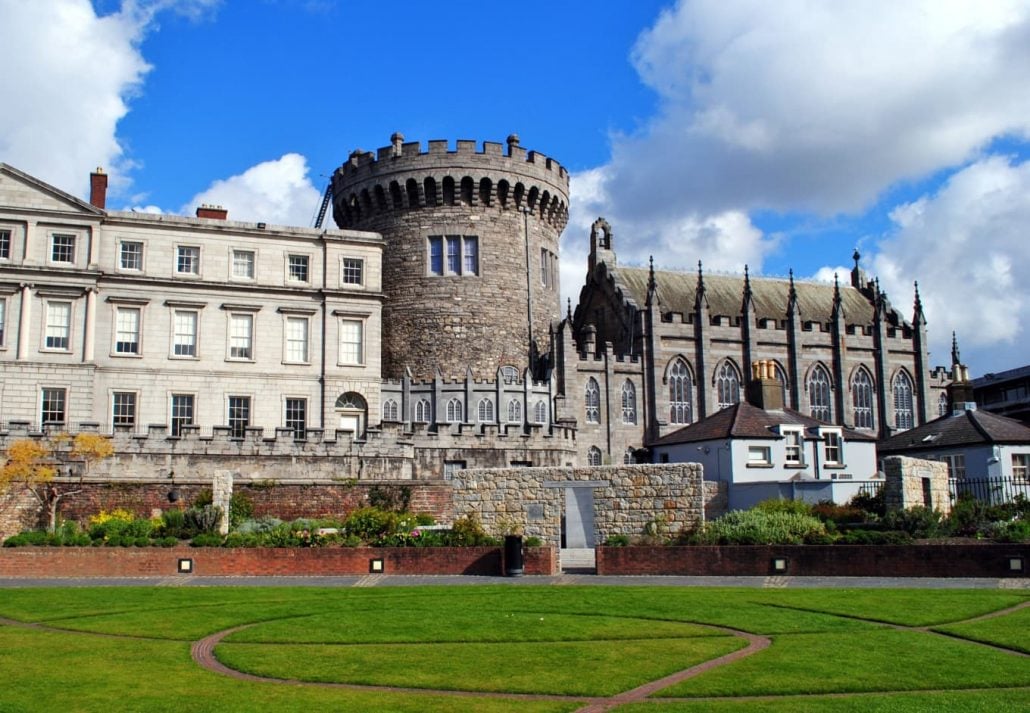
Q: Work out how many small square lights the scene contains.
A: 4